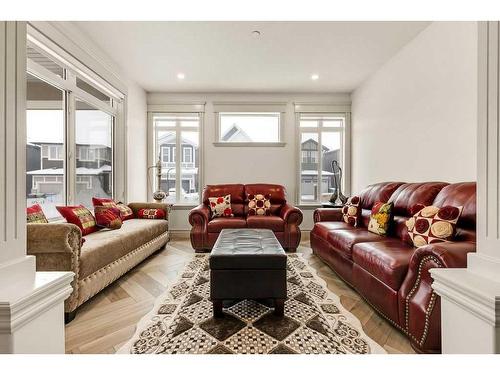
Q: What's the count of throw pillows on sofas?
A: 11